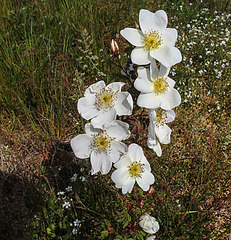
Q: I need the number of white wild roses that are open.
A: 6